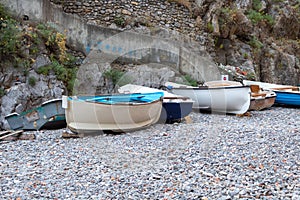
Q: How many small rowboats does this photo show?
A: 6